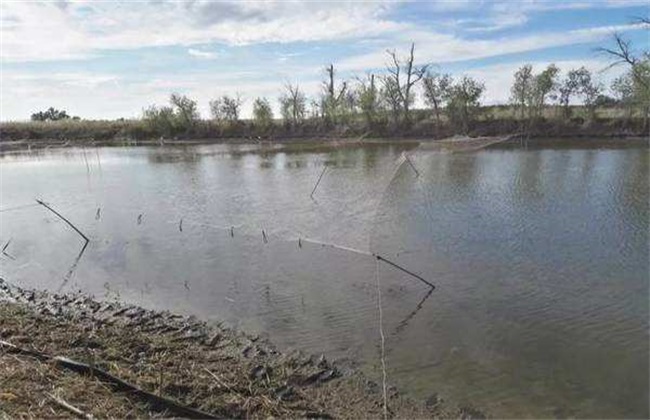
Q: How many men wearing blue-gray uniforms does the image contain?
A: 0